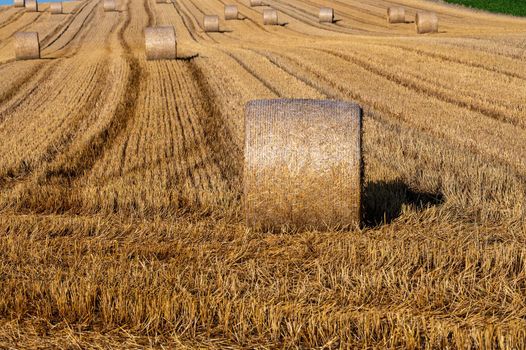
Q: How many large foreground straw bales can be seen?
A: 1